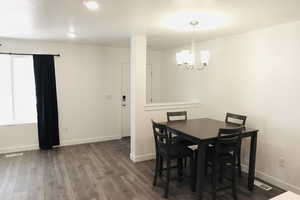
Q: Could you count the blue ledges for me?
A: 0